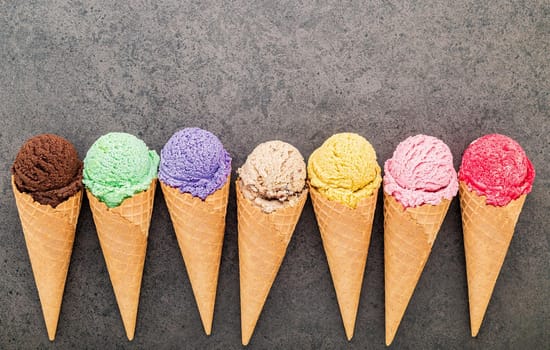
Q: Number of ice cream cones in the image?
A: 7